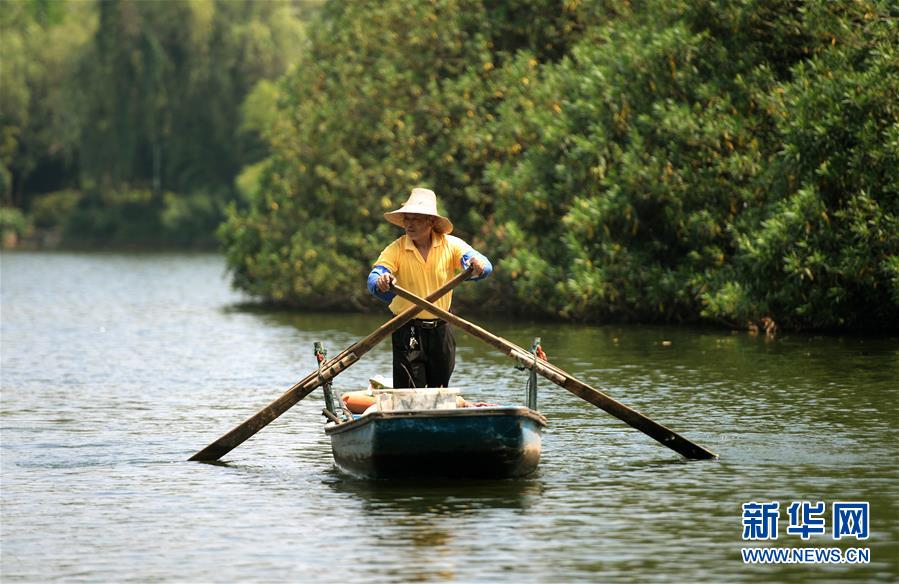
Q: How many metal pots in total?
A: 0